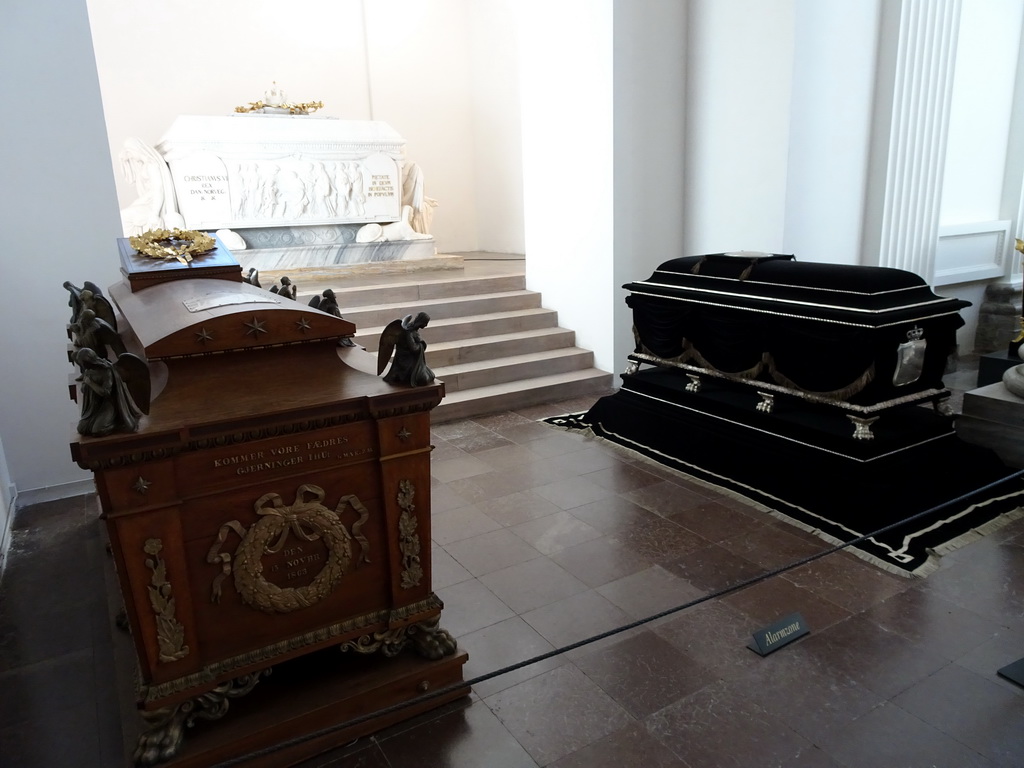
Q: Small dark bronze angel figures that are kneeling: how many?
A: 8